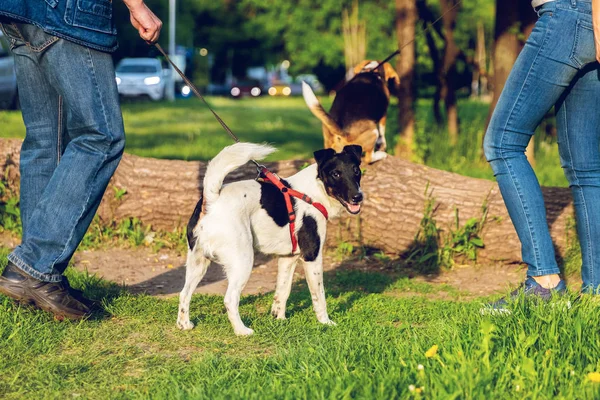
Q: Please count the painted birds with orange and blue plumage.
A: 0